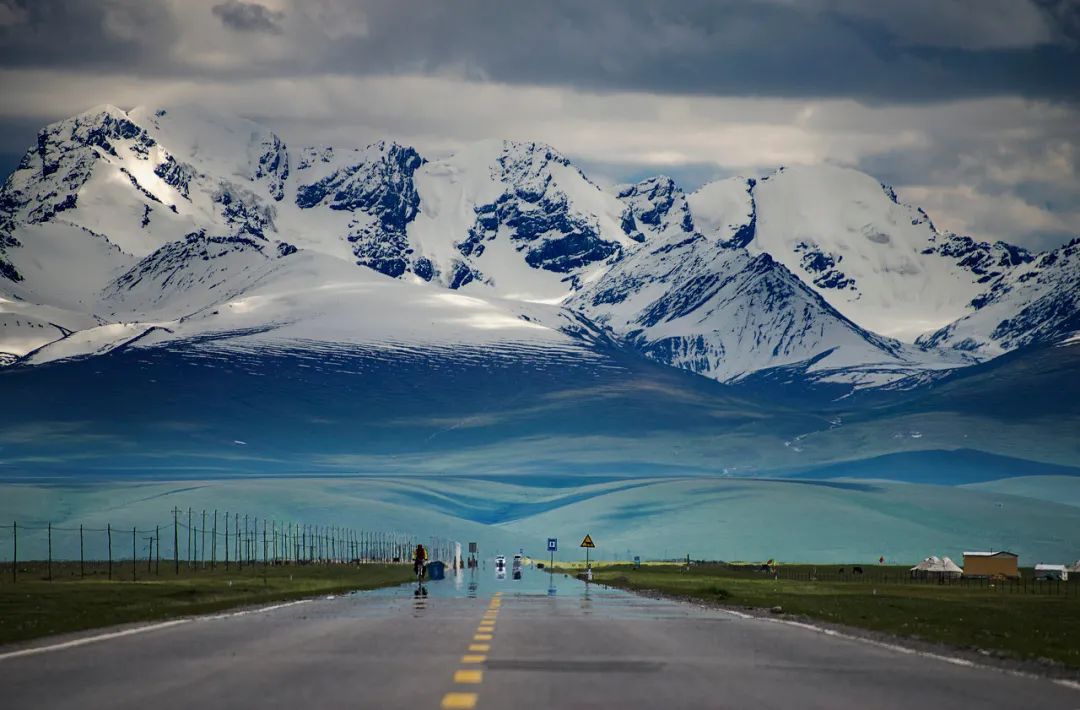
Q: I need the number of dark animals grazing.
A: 2